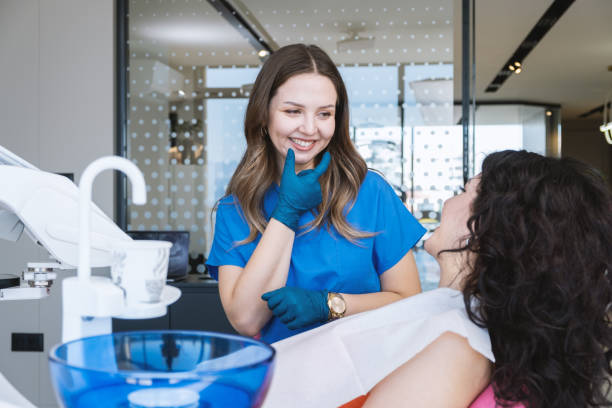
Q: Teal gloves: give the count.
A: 2